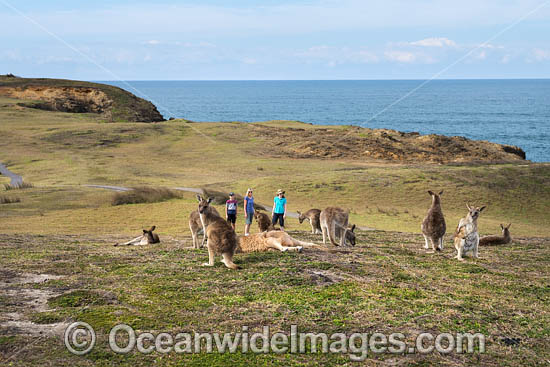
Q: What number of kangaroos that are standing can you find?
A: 7